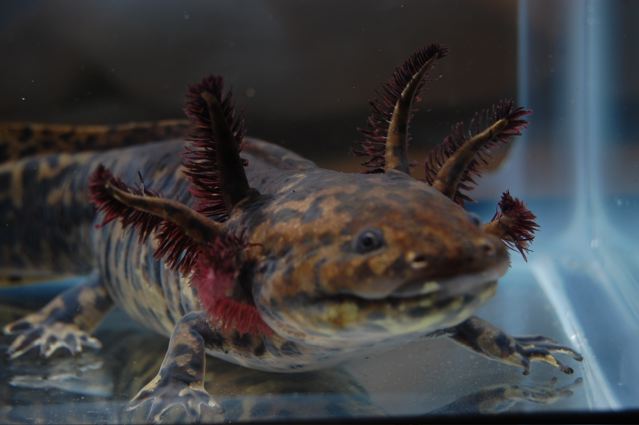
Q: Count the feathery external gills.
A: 6